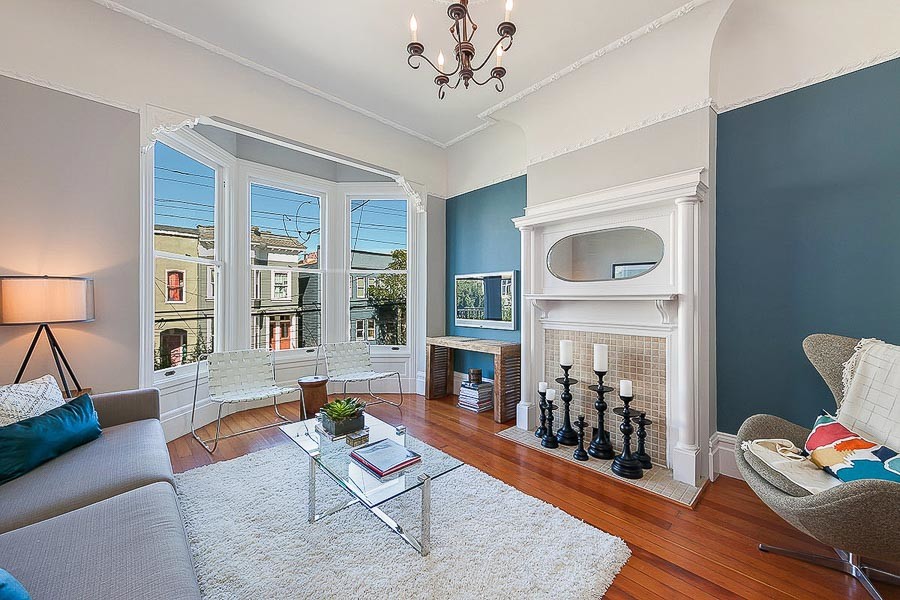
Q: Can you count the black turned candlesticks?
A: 7